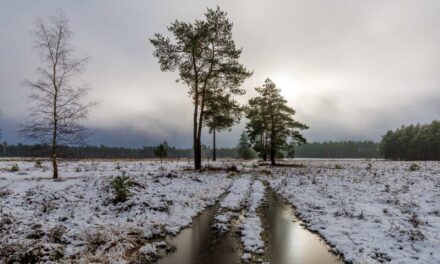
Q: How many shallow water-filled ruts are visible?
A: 2